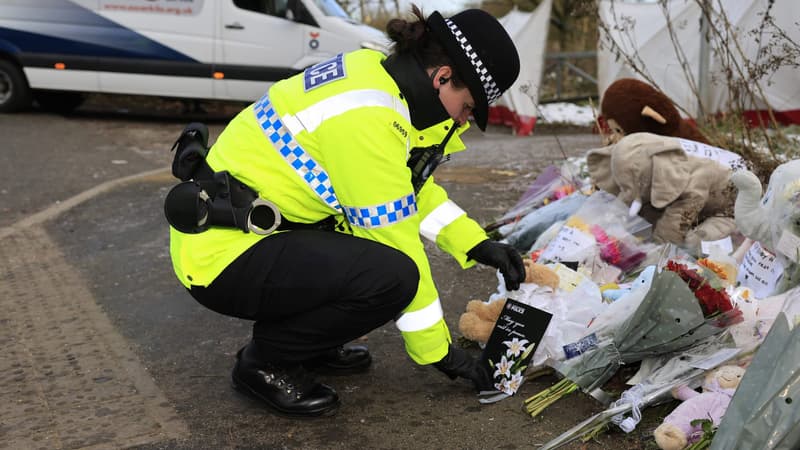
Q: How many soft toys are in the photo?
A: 5